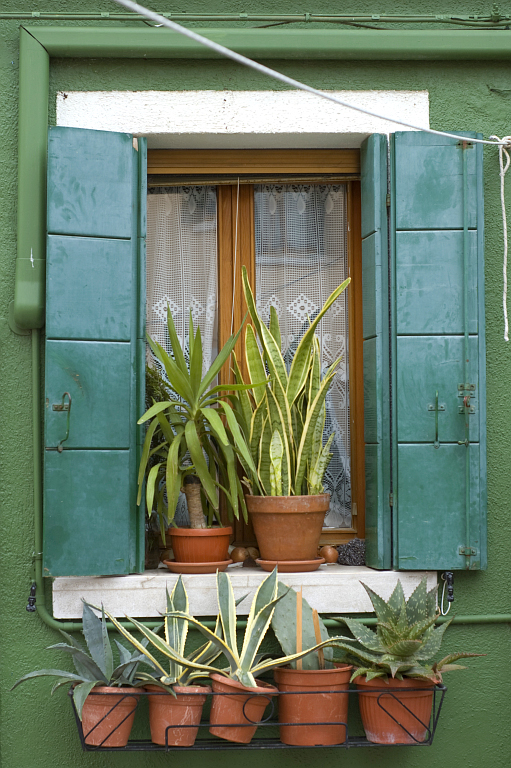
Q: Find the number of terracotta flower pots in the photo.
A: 7